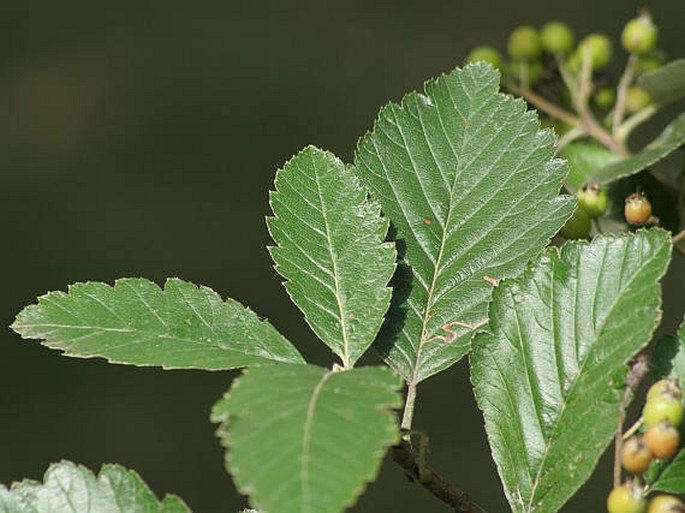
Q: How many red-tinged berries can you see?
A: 3